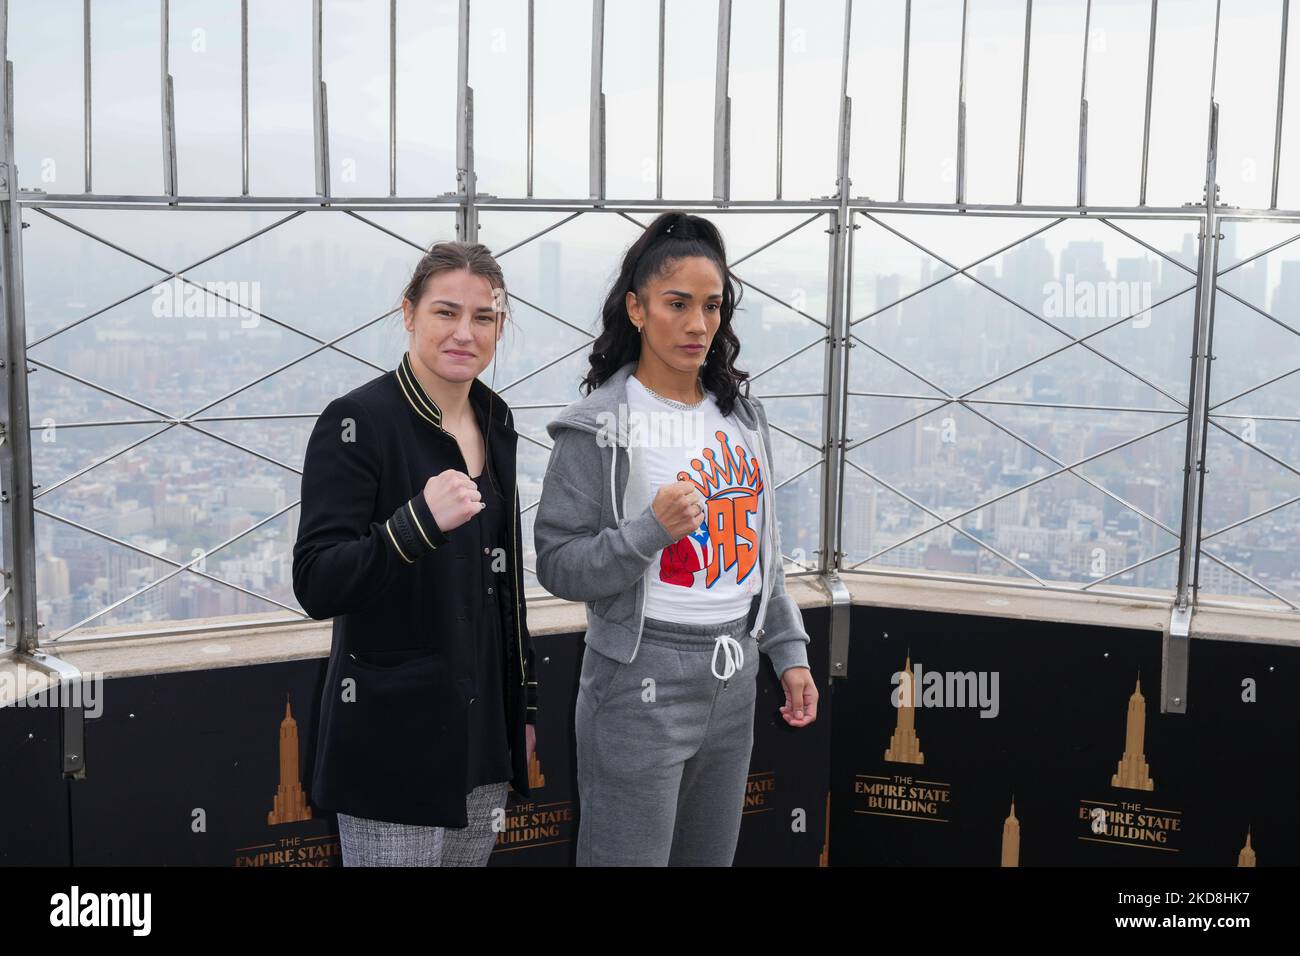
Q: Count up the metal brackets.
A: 3